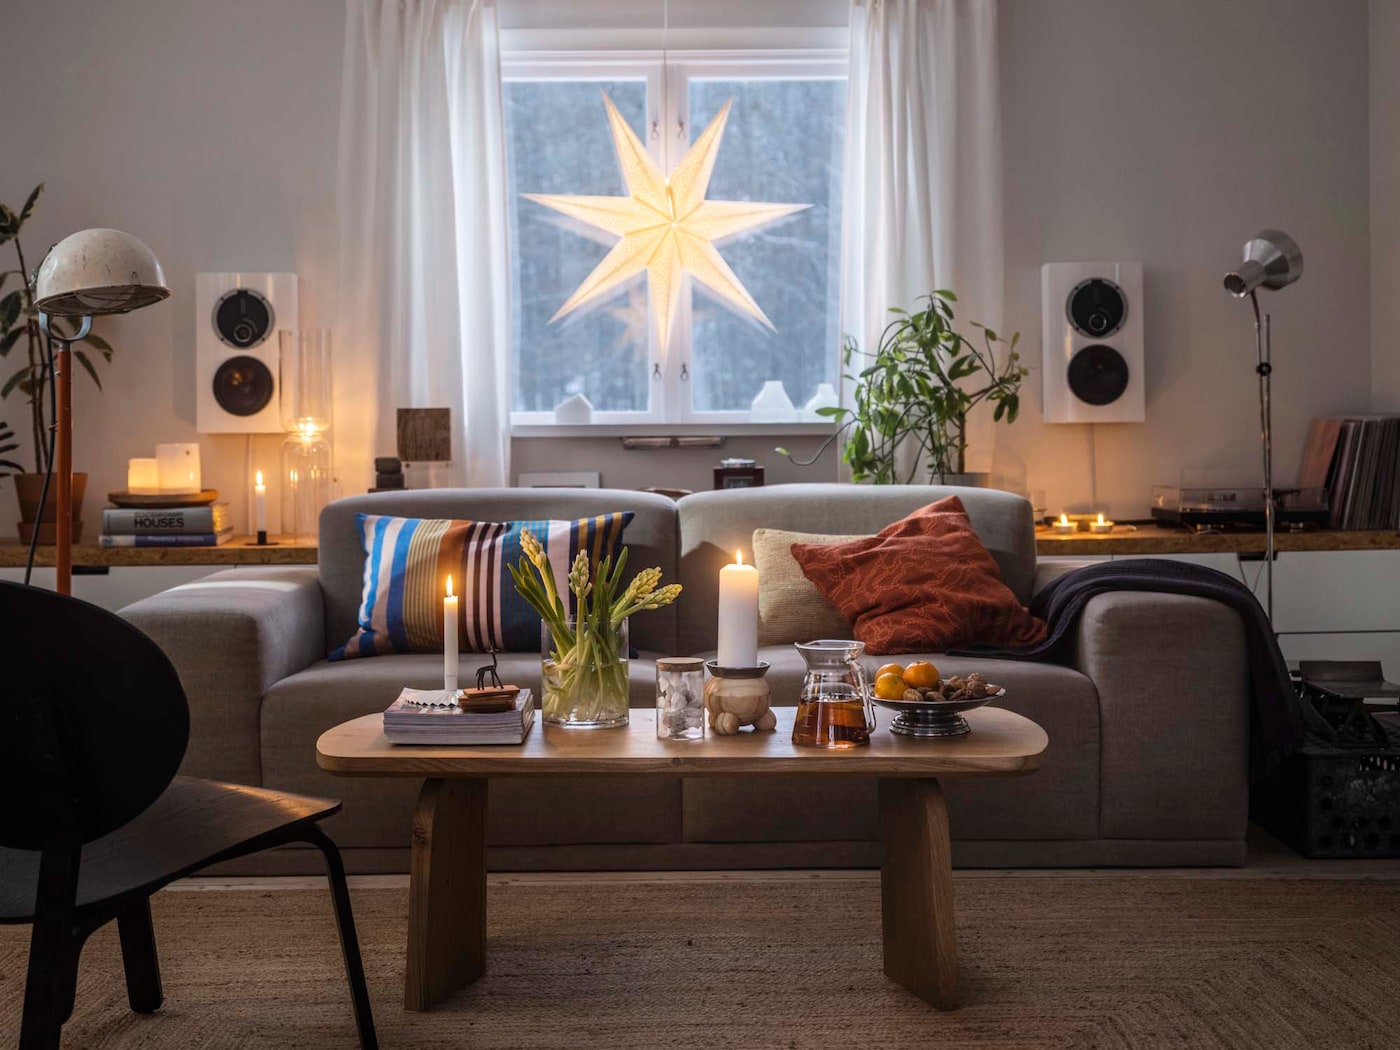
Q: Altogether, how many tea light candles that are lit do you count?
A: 2